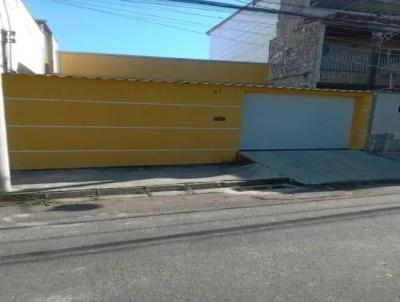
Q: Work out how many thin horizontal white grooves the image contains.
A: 3